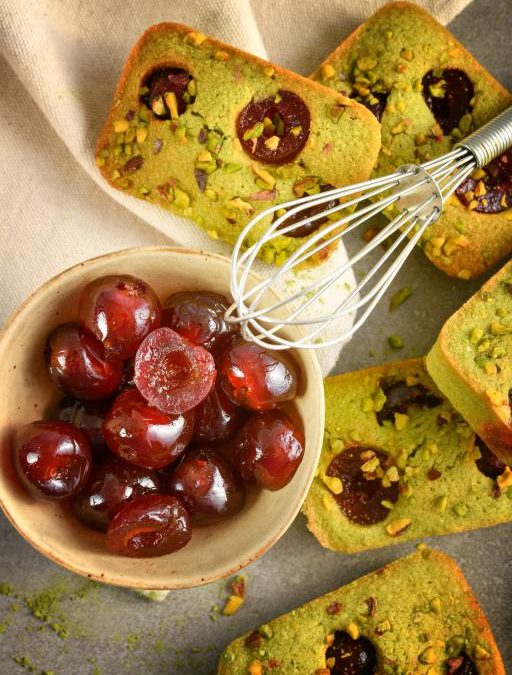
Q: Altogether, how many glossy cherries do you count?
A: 13